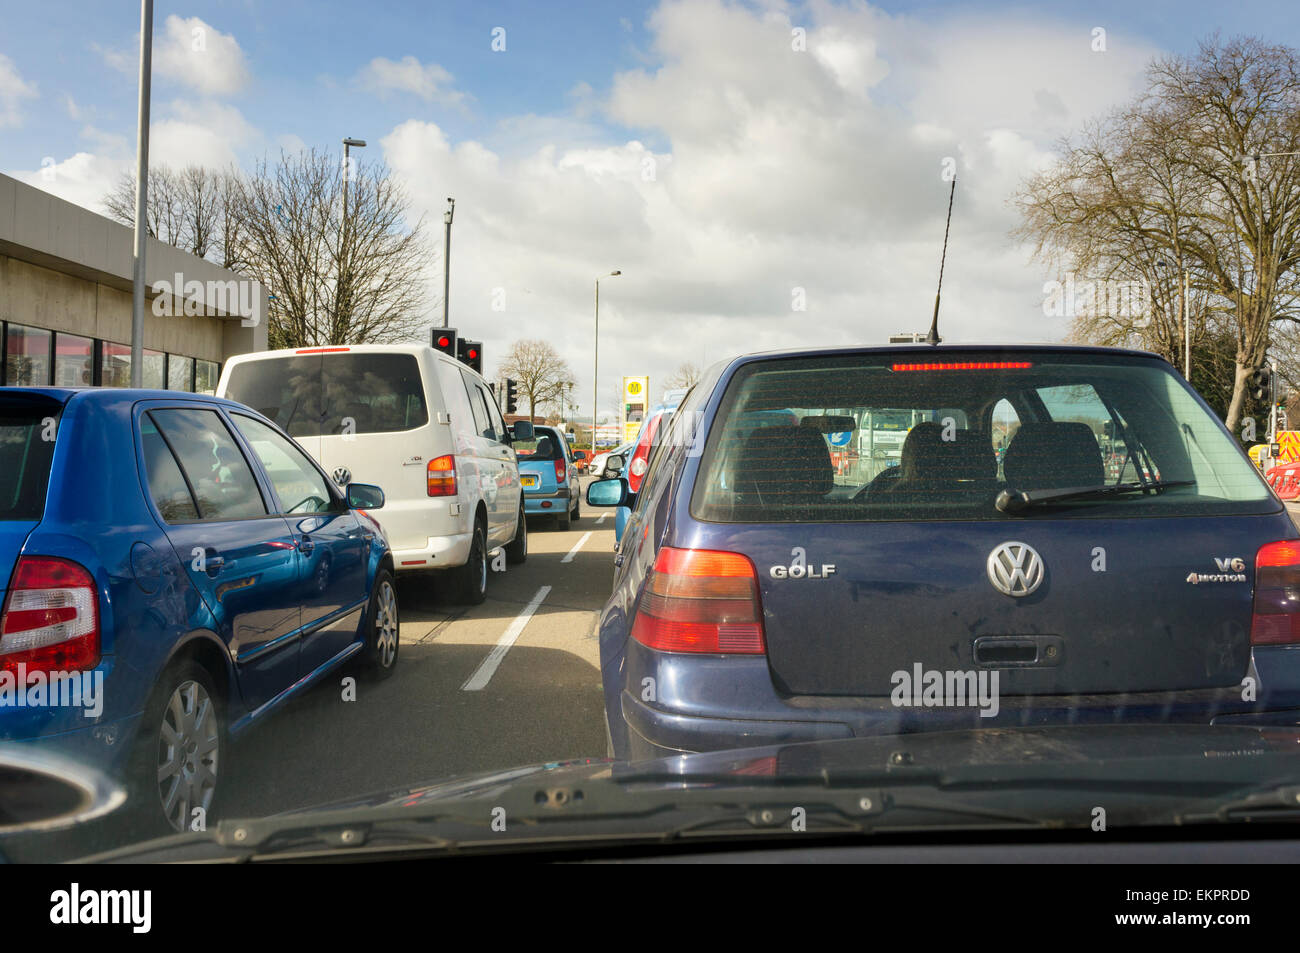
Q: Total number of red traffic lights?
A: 2